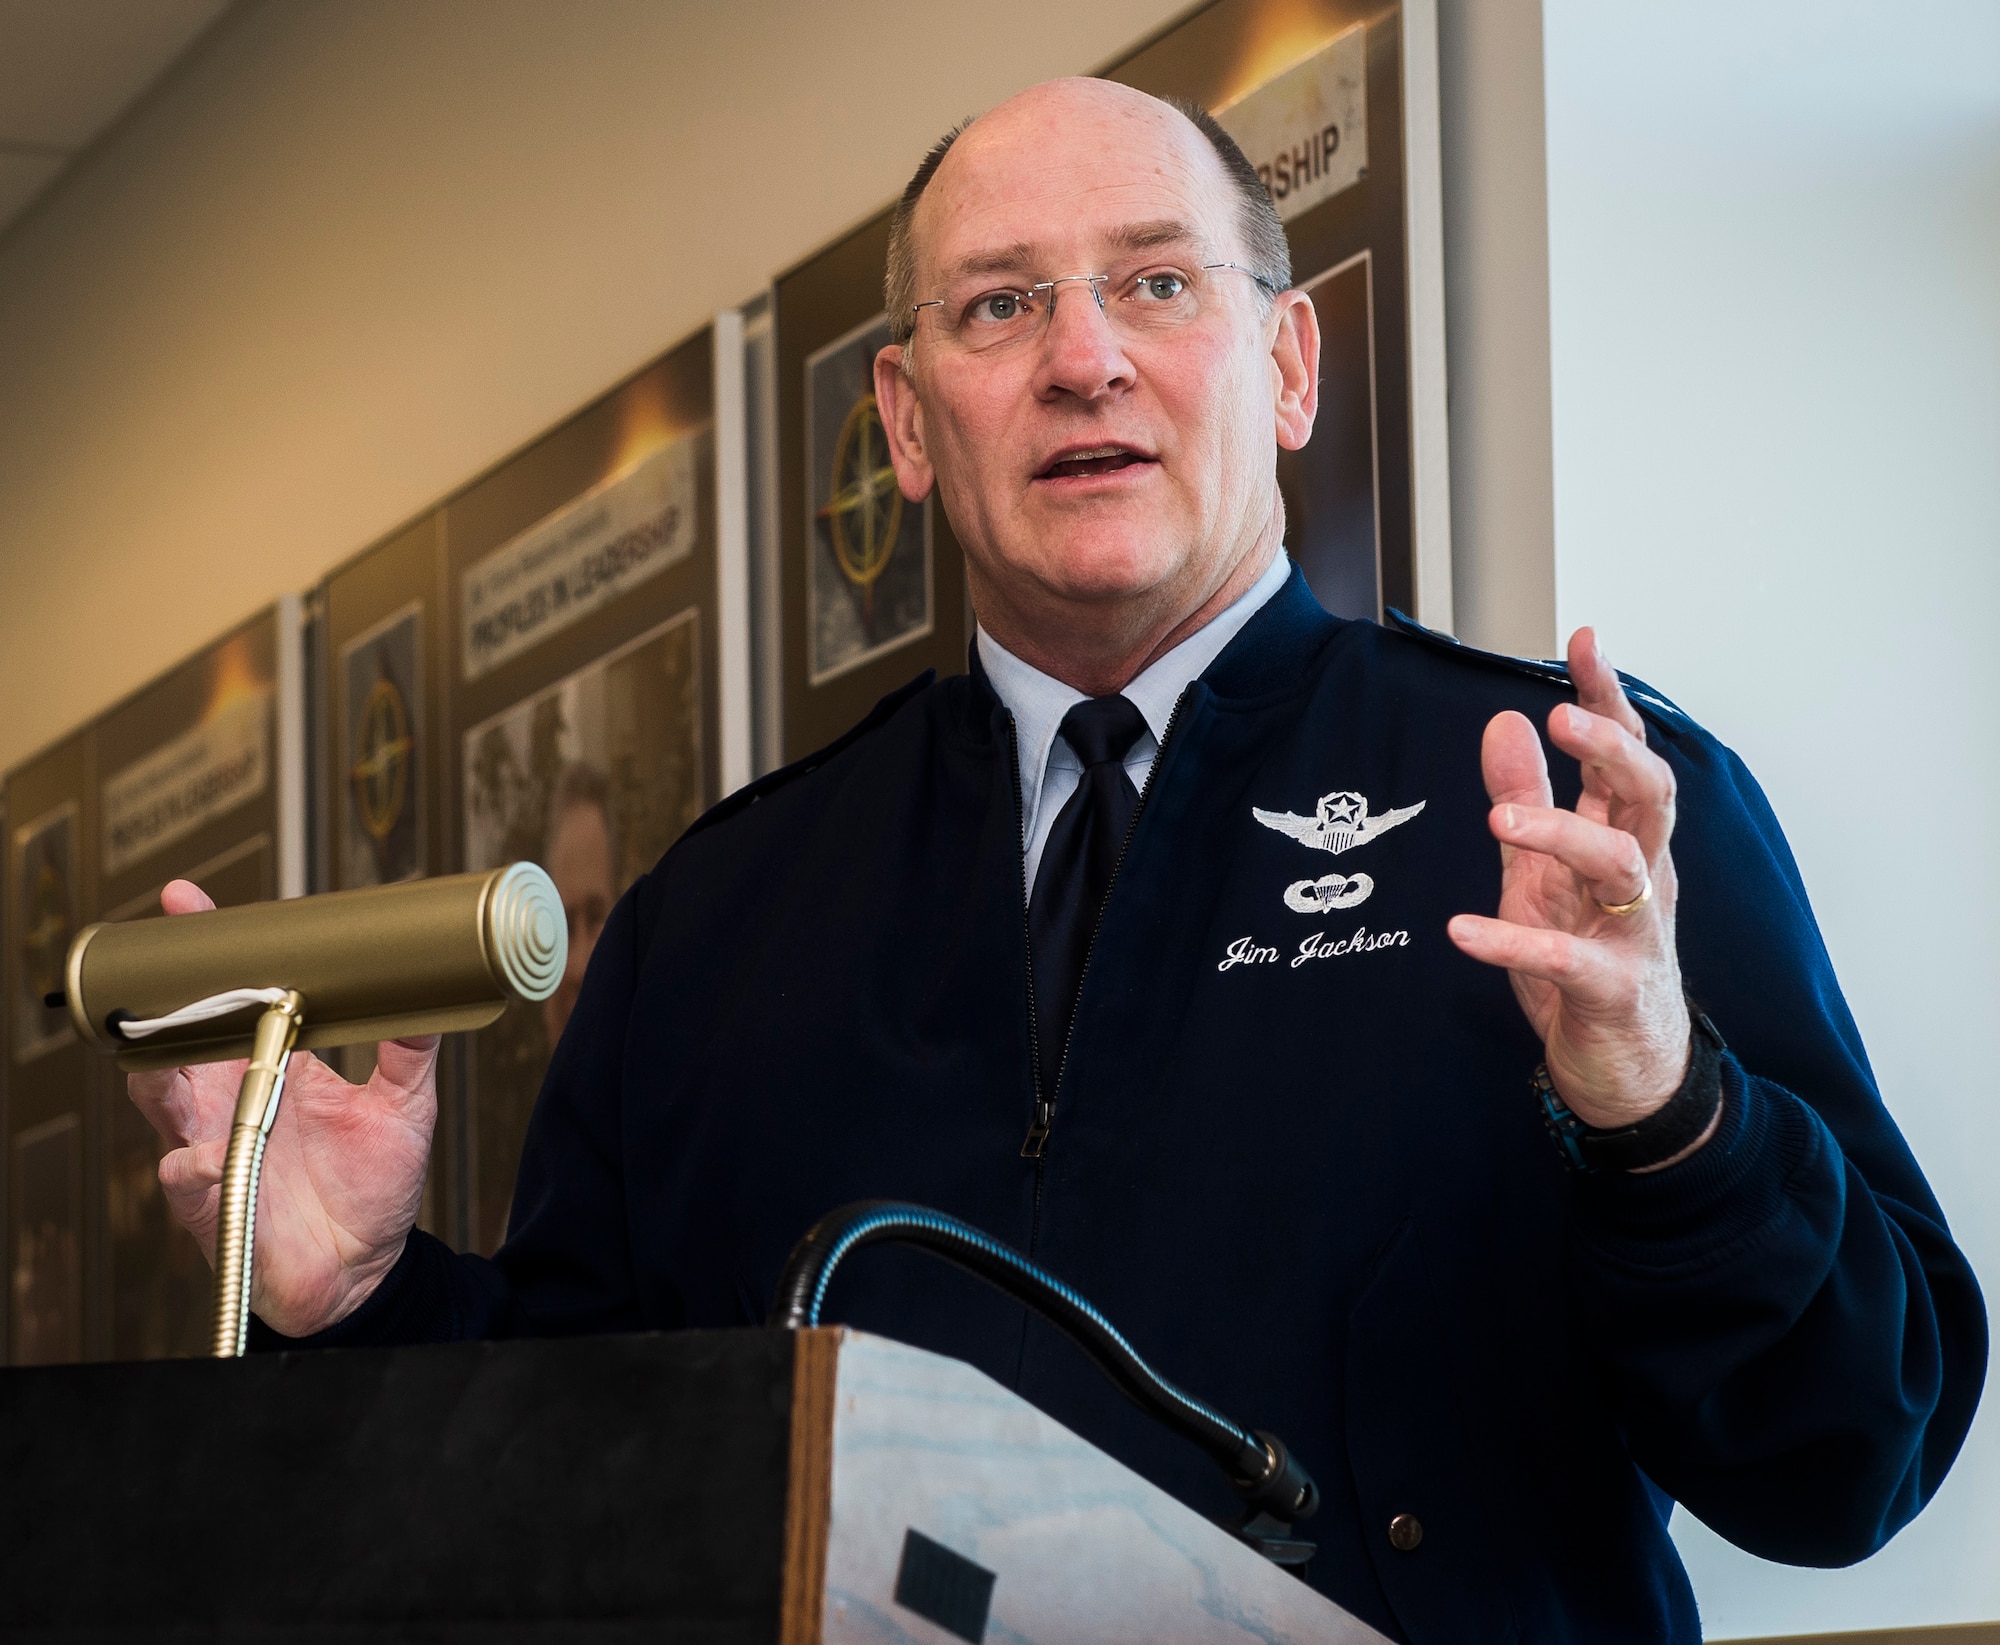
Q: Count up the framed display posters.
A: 3